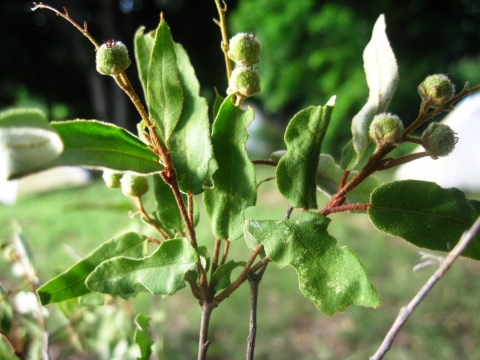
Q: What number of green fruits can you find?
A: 8